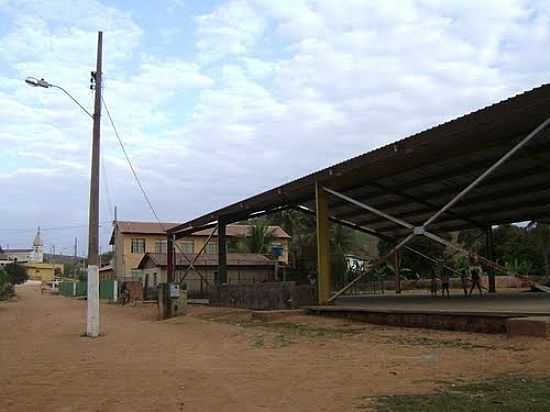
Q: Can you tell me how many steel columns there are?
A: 5